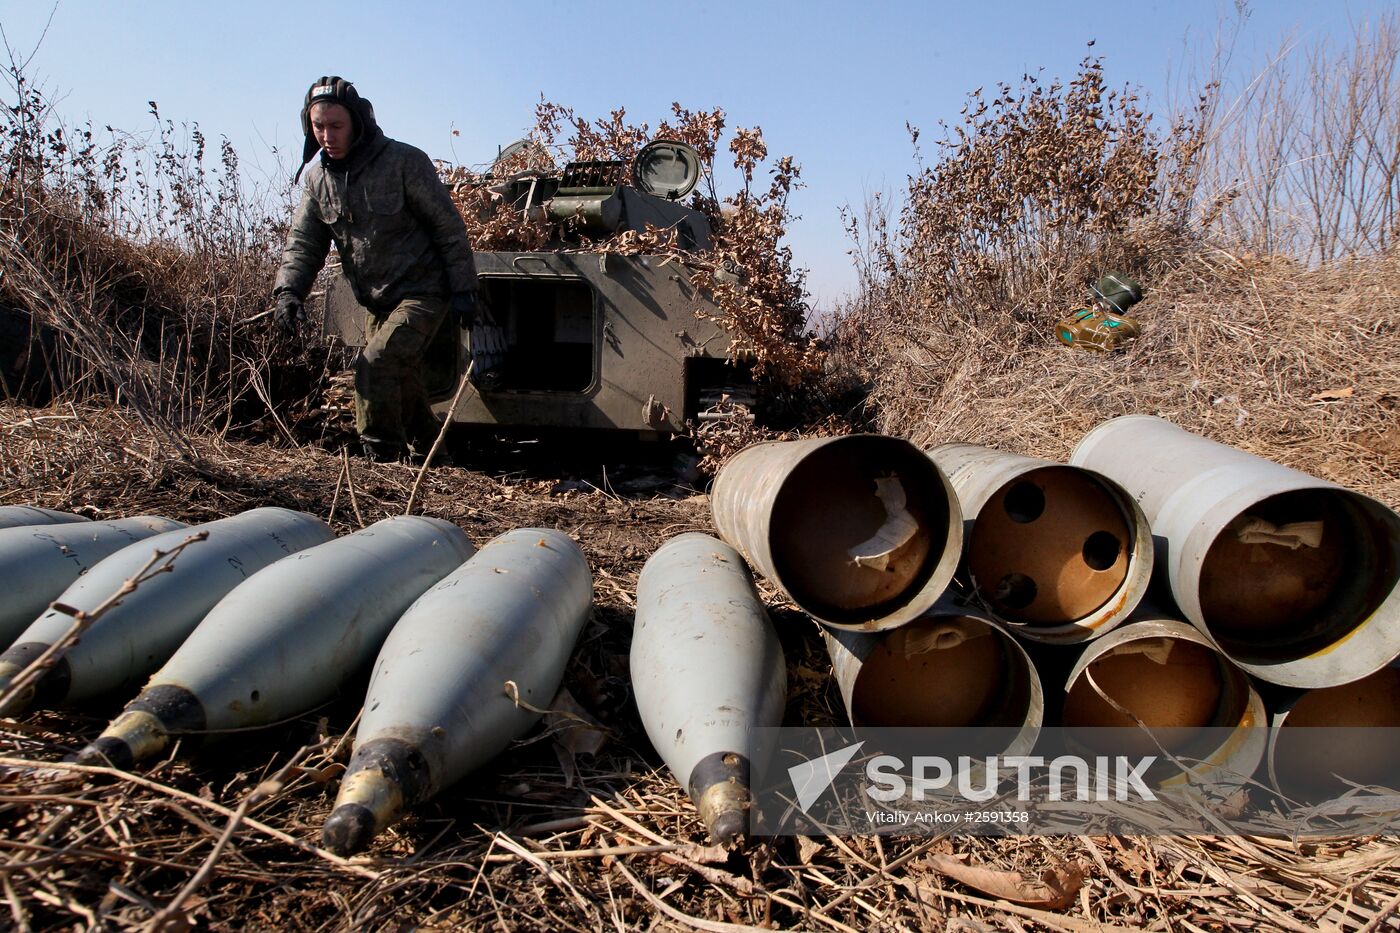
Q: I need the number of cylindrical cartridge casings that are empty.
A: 6